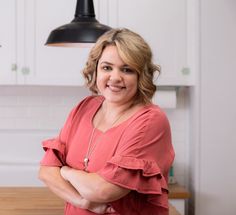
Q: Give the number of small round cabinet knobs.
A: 3